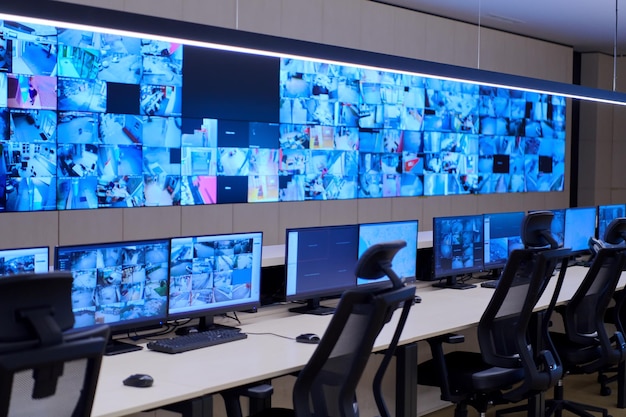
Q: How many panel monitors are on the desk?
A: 10